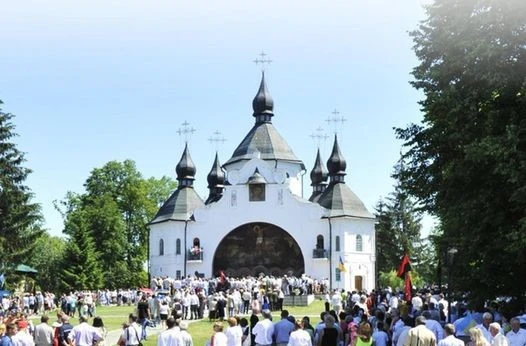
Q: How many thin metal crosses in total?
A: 5